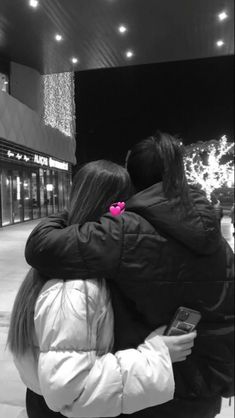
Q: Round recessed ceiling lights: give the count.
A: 7